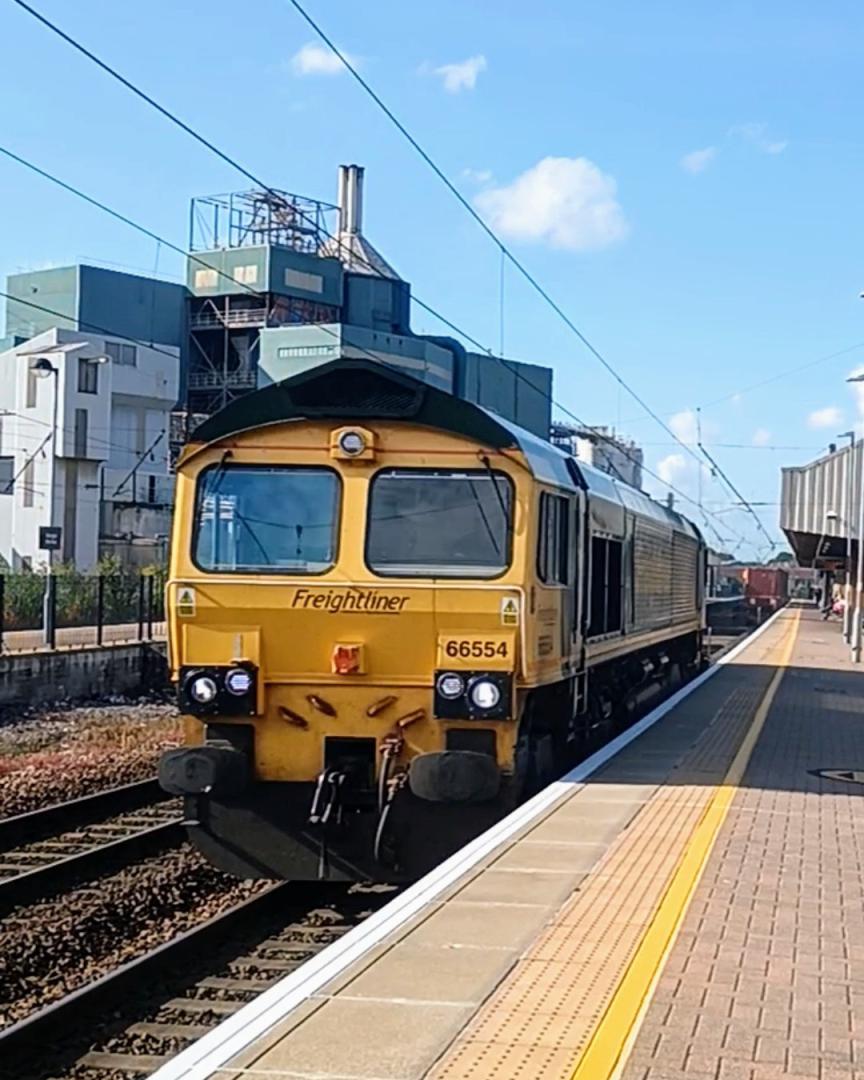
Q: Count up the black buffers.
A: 2